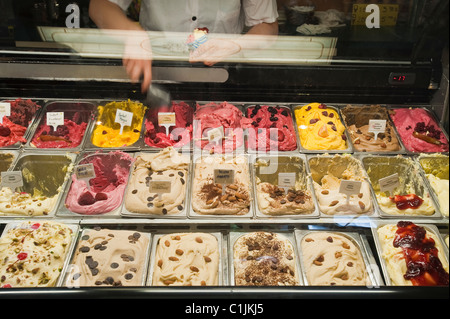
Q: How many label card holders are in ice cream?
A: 13